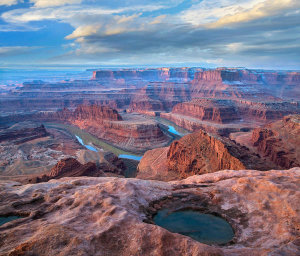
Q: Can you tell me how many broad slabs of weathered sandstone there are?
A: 1